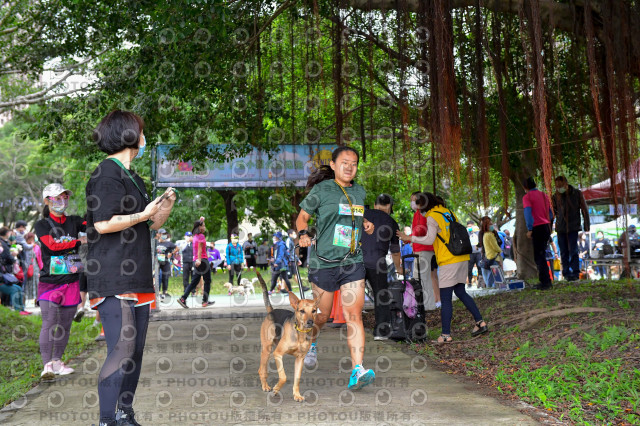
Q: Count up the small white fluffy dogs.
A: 2